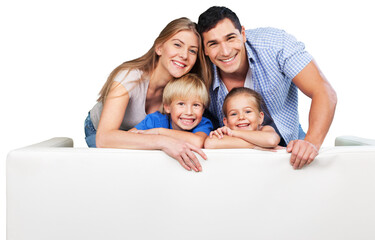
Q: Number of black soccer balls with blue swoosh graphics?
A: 0